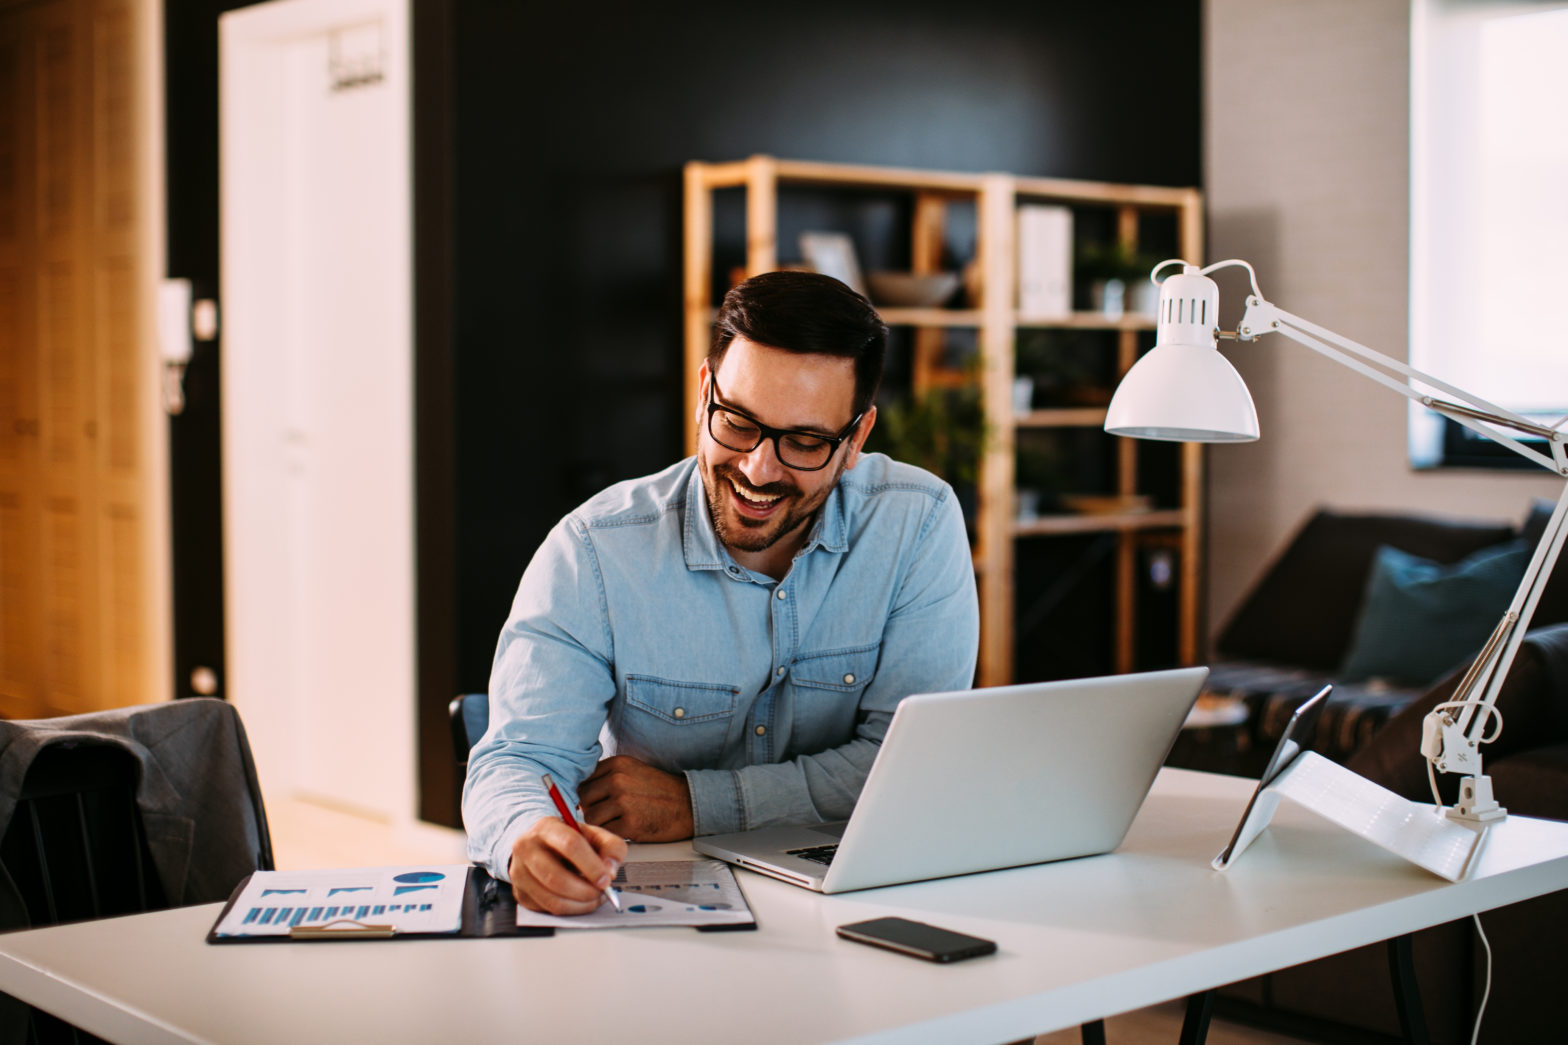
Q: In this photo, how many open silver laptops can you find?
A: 1